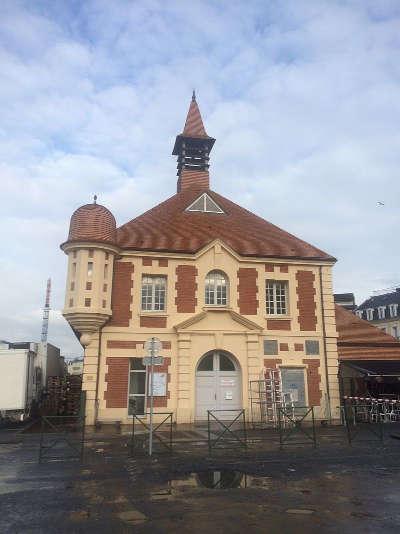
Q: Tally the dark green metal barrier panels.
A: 5